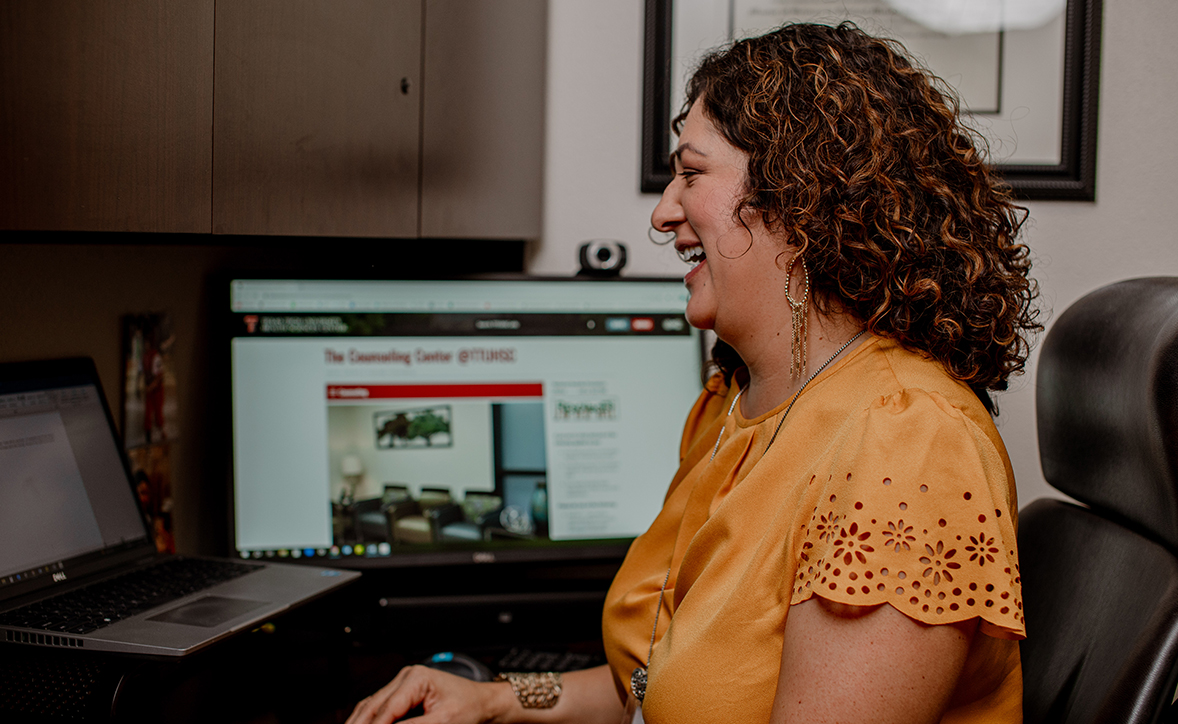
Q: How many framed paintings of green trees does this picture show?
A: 1